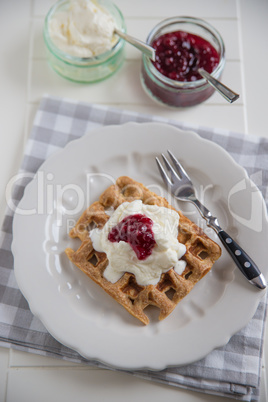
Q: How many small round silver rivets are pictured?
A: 3